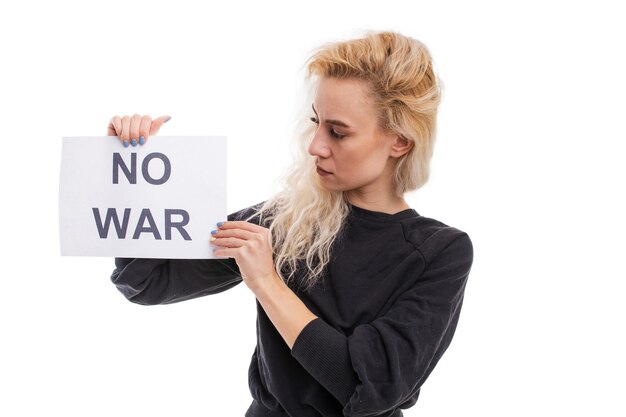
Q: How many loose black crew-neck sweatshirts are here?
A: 1